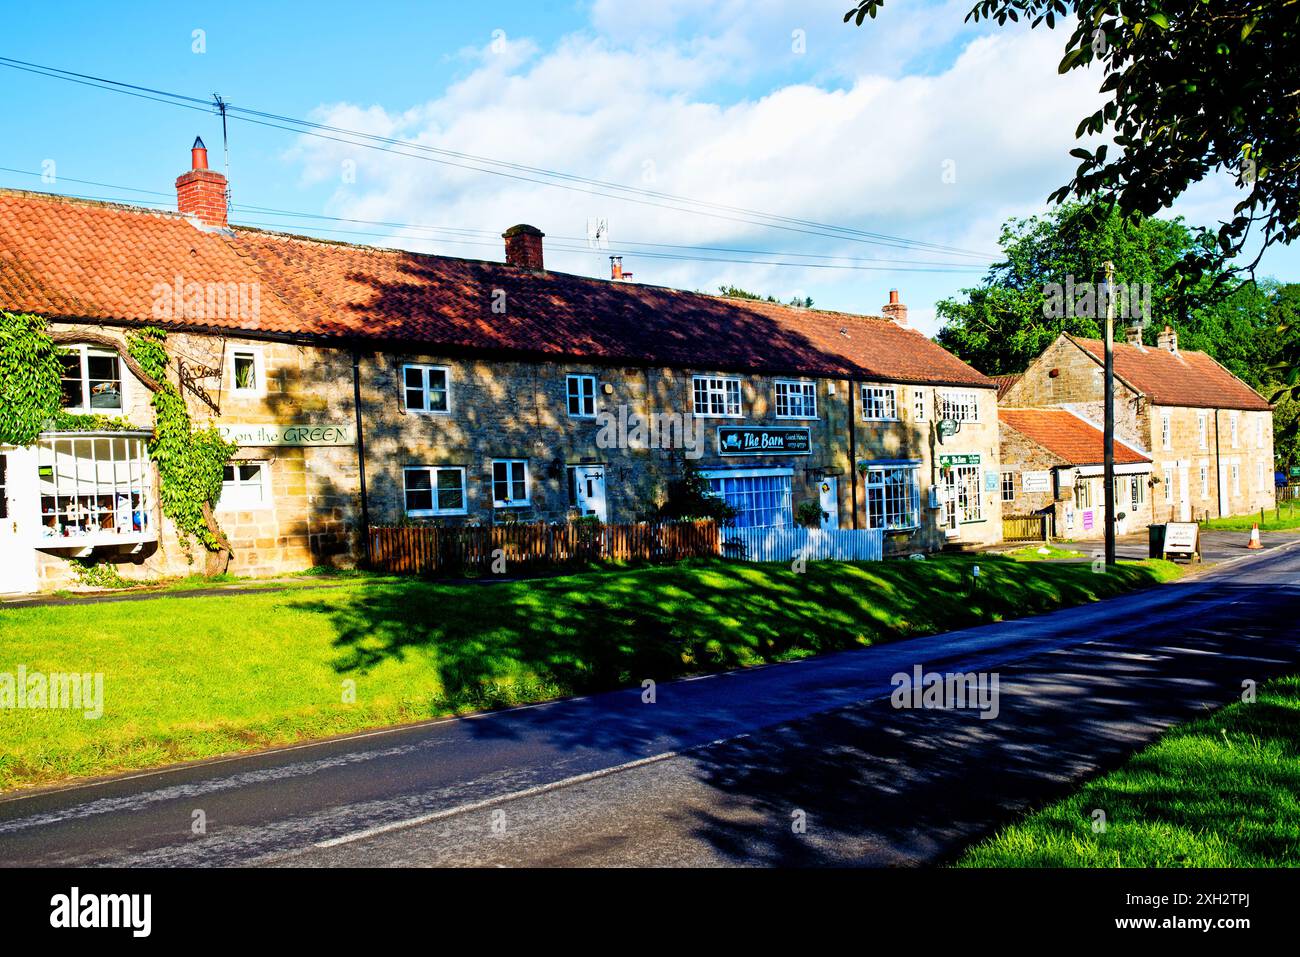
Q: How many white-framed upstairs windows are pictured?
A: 13